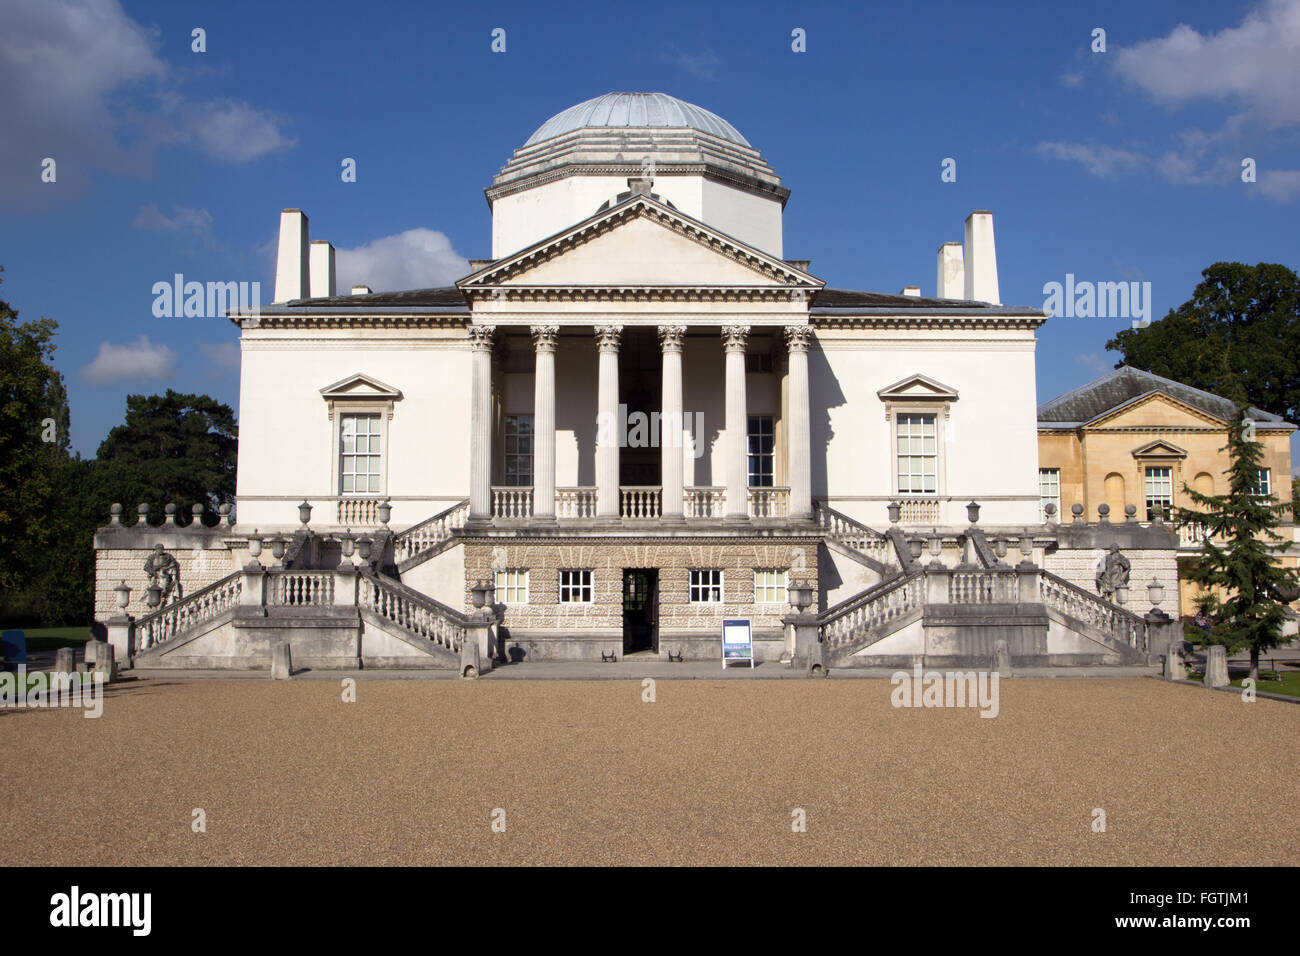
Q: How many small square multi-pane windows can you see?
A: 4